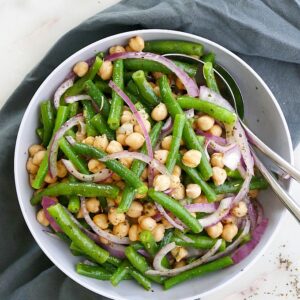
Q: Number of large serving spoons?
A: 2